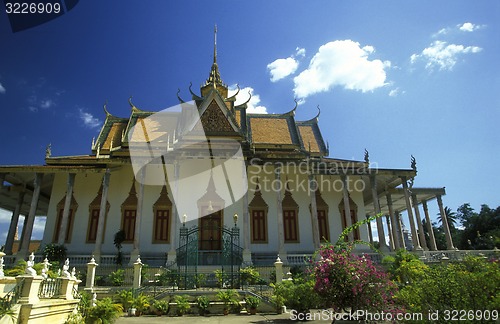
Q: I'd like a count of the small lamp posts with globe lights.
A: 2